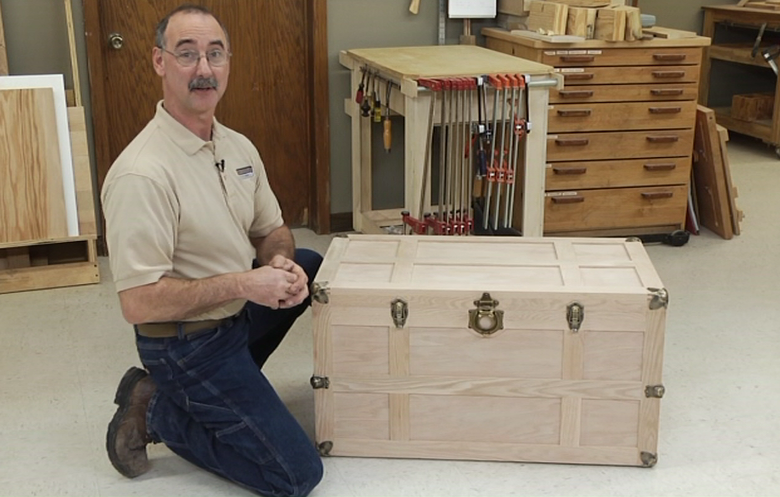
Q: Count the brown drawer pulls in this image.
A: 14